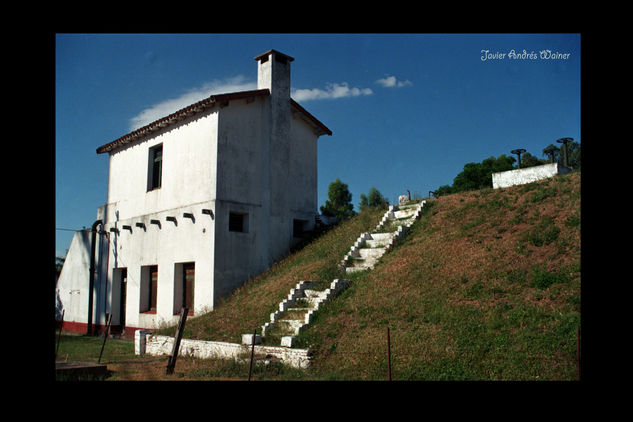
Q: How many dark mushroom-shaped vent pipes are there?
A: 3